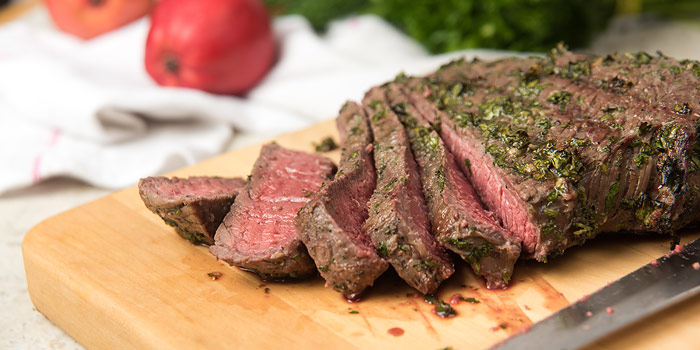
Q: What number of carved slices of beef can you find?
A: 5